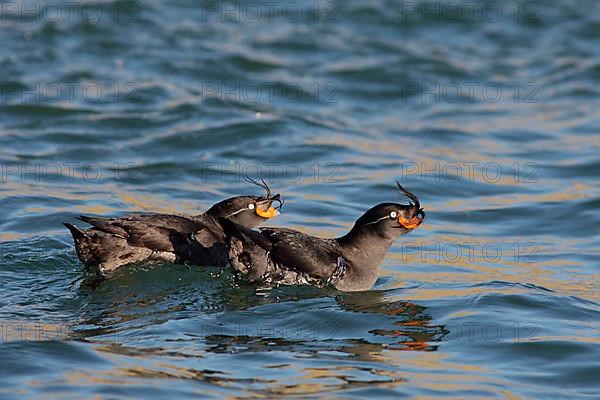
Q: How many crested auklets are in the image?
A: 2